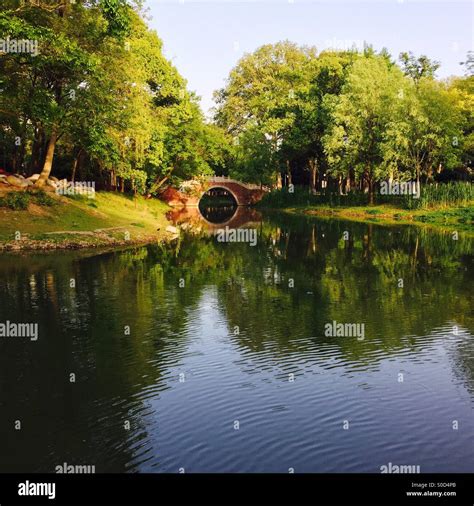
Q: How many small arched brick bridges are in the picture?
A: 1